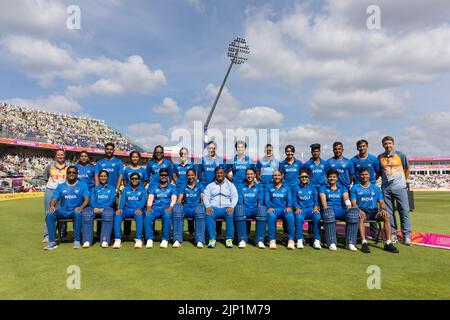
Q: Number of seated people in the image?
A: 11